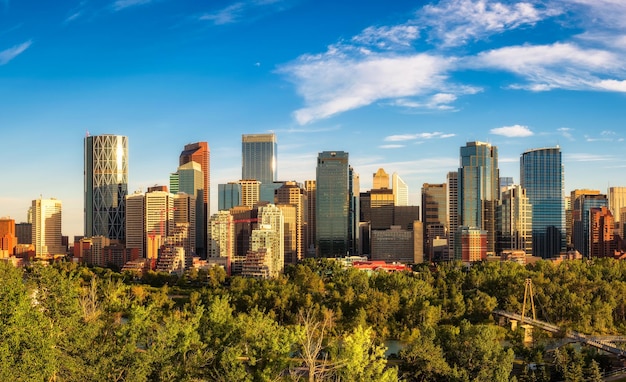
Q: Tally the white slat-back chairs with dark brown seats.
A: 0